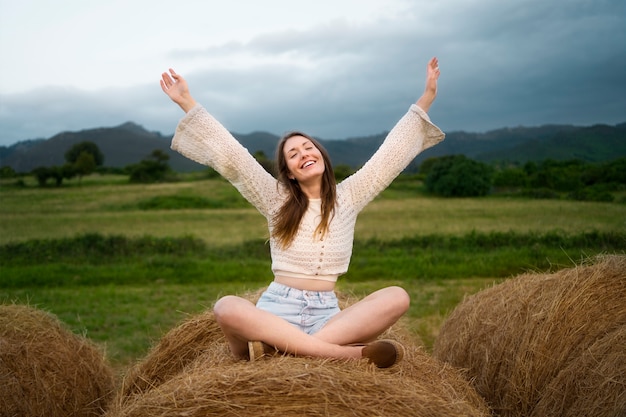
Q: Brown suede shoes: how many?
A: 2